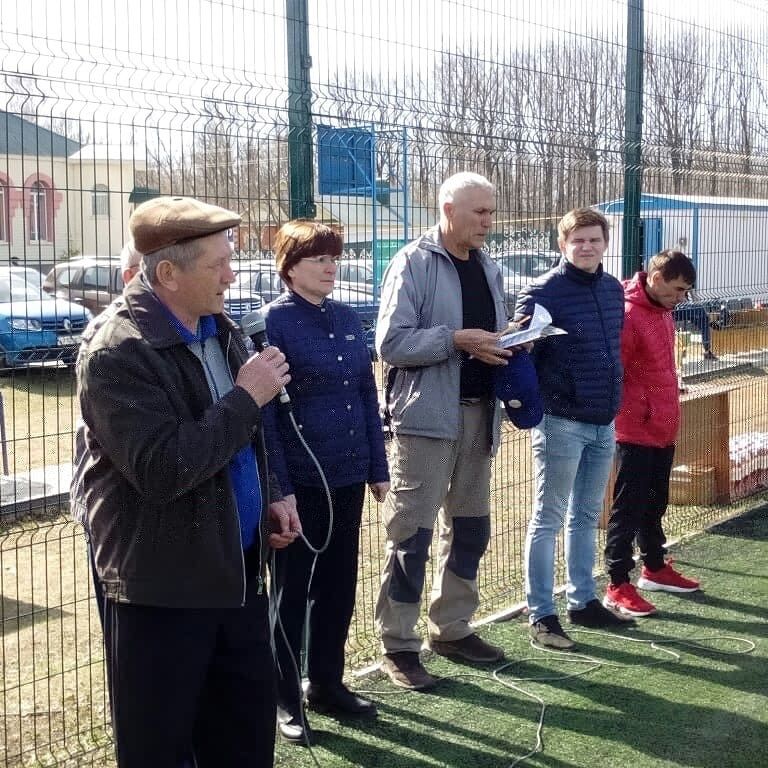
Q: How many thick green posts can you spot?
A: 2